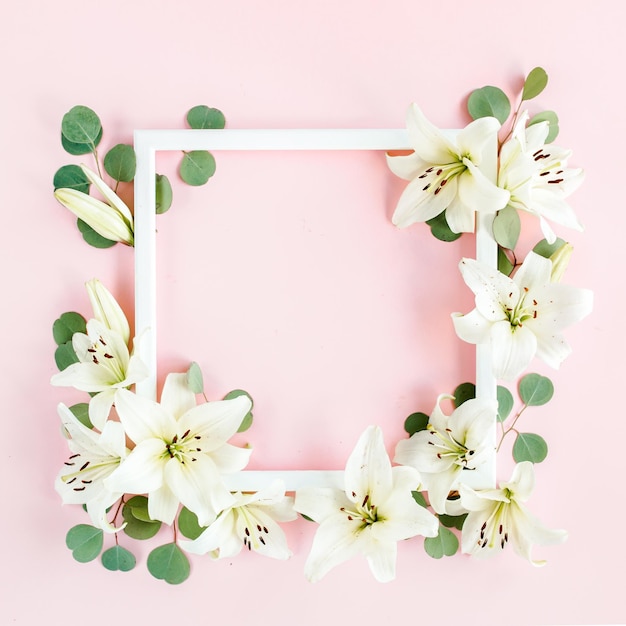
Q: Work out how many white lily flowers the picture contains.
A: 10